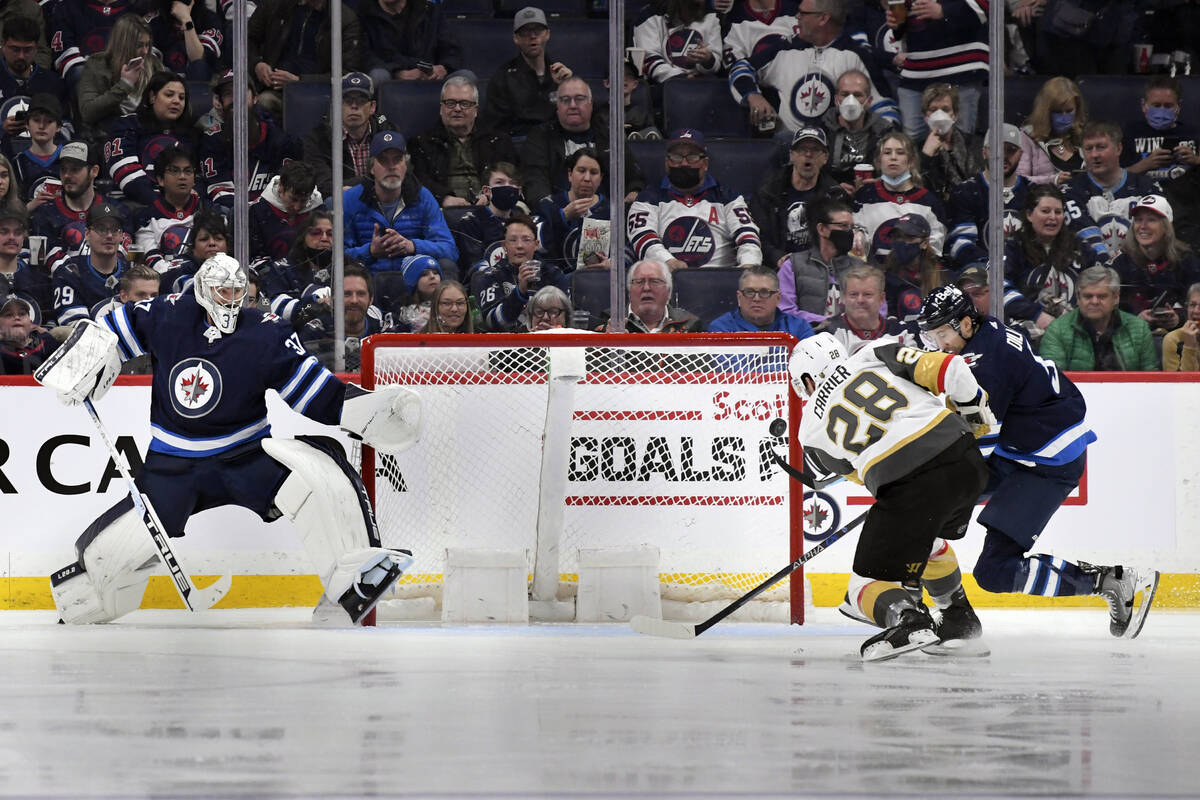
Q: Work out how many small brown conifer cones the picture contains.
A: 0